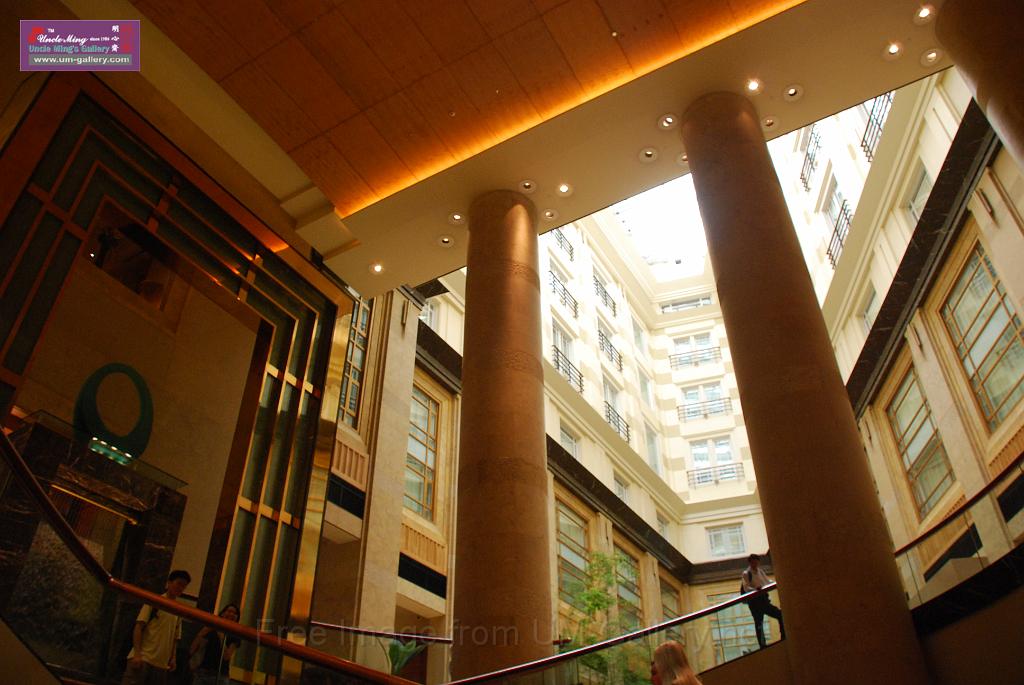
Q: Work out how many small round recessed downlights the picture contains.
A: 15